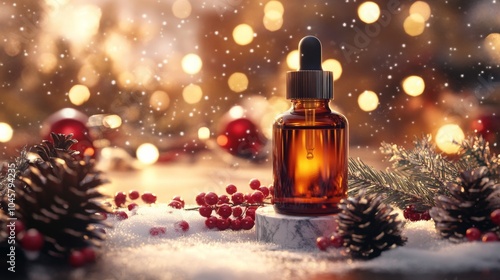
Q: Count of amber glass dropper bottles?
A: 1